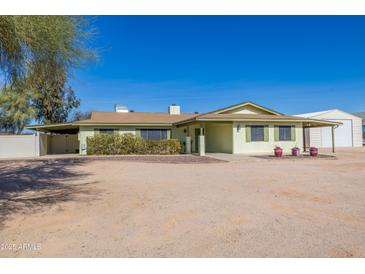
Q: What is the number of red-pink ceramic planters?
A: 3